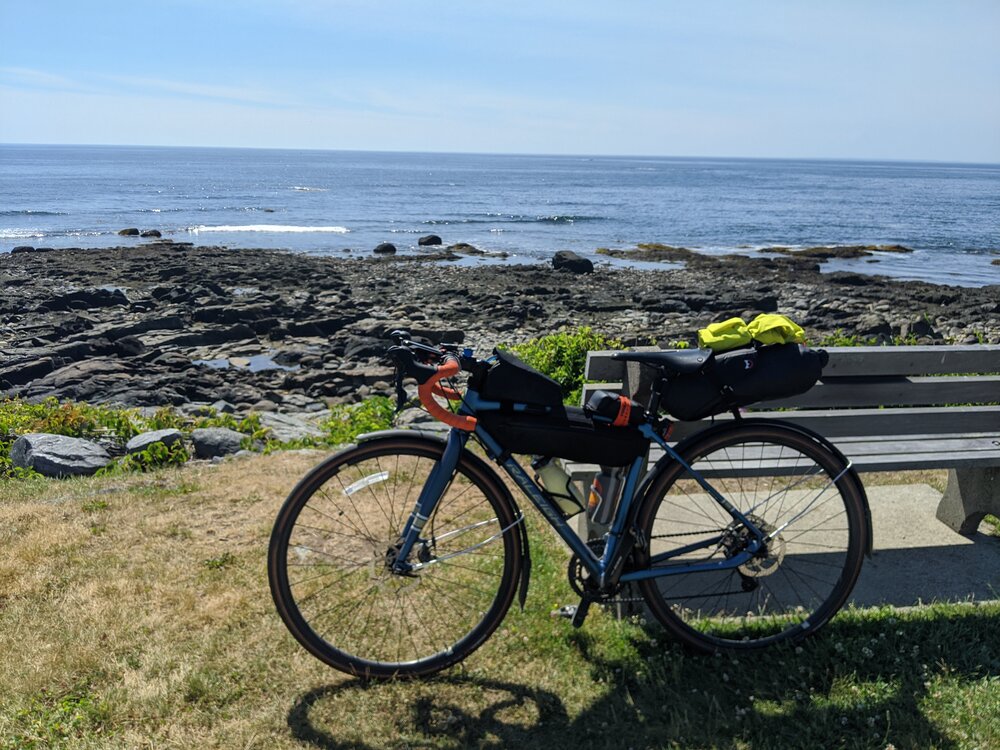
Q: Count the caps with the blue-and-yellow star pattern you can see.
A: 0